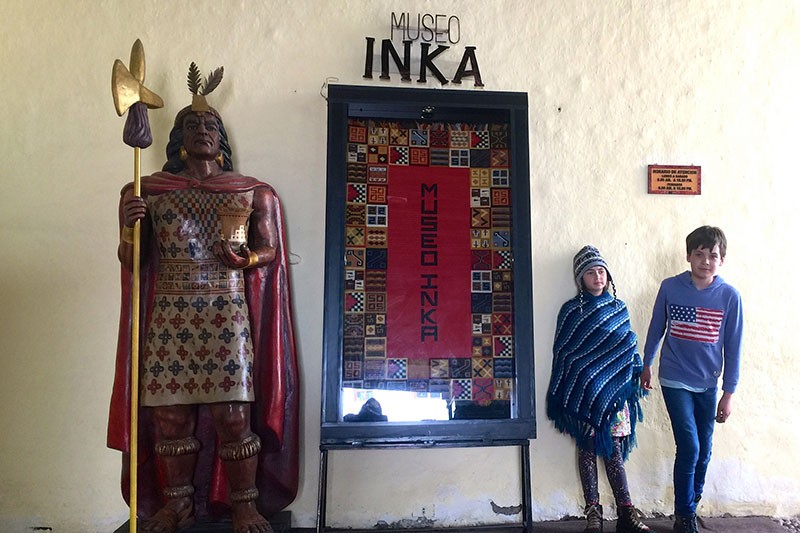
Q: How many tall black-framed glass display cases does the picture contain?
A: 1